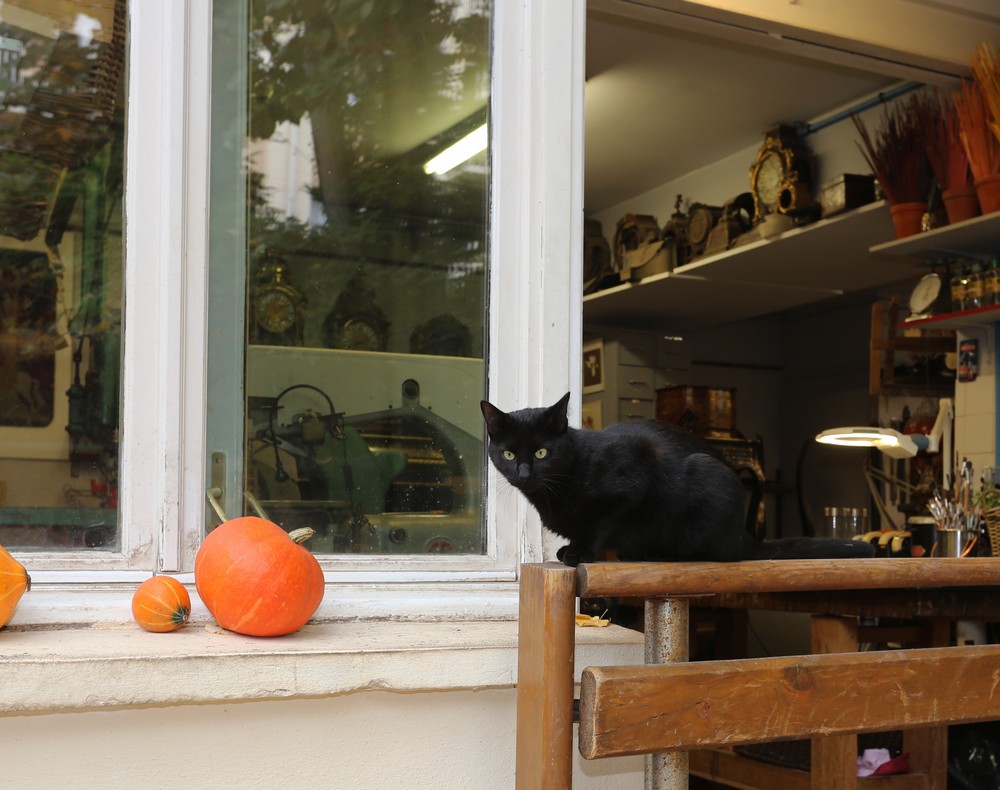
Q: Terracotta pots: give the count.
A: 3